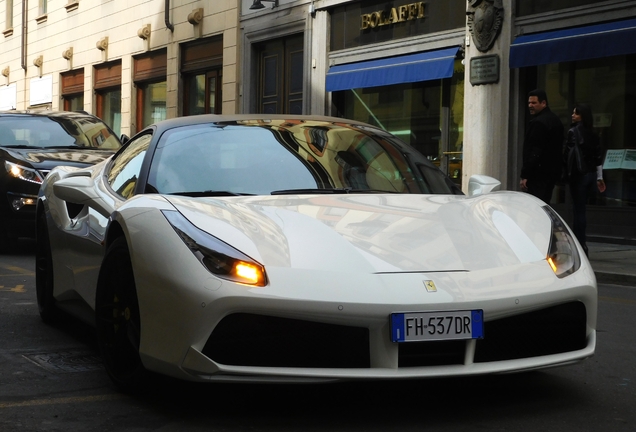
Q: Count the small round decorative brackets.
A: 6